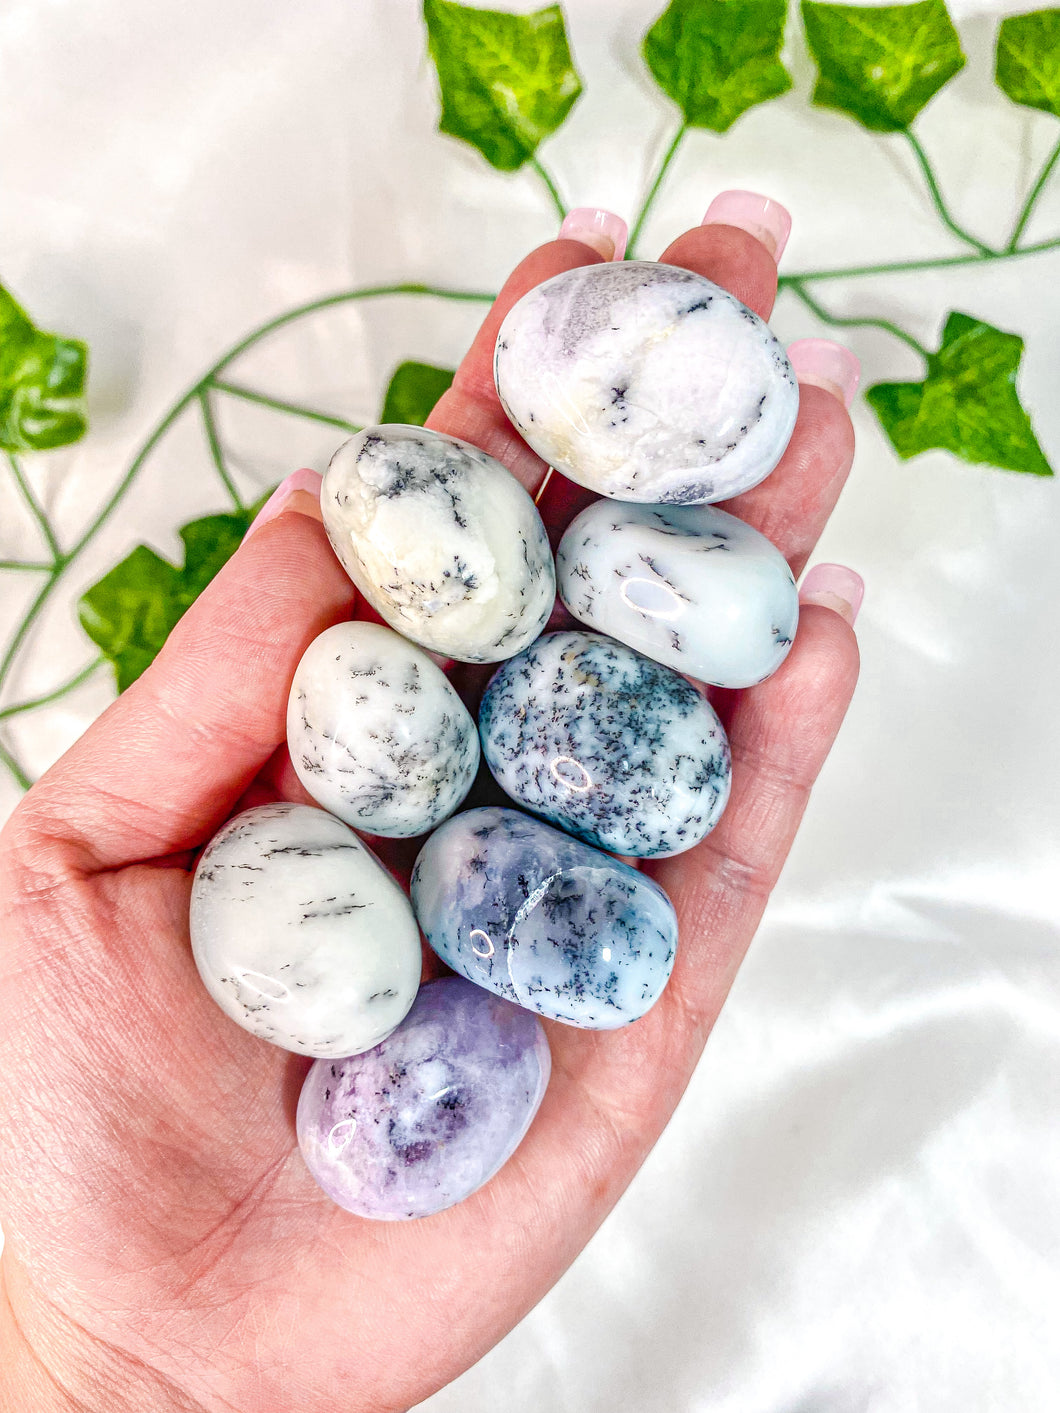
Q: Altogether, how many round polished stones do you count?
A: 8